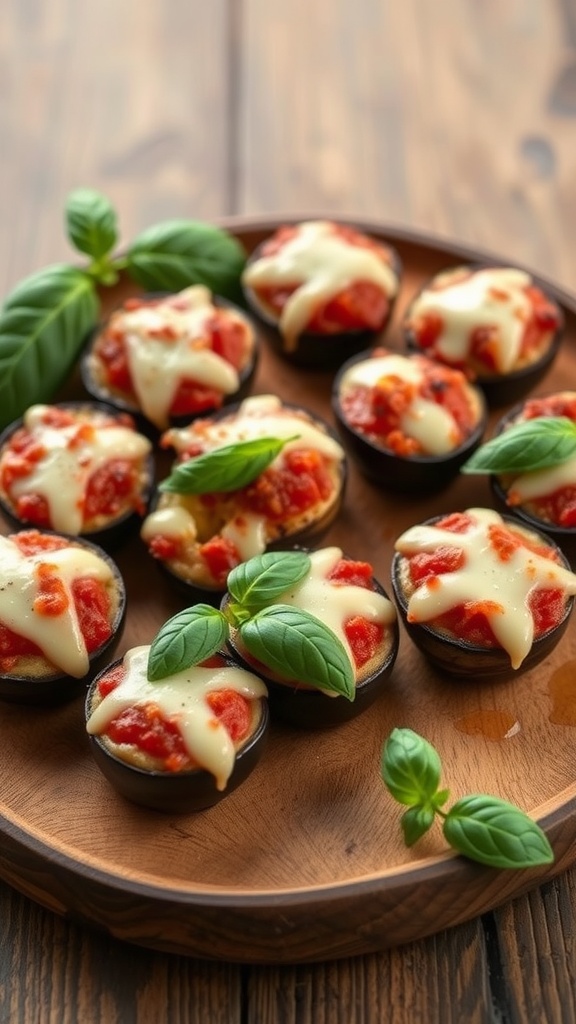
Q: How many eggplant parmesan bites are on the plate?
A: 11